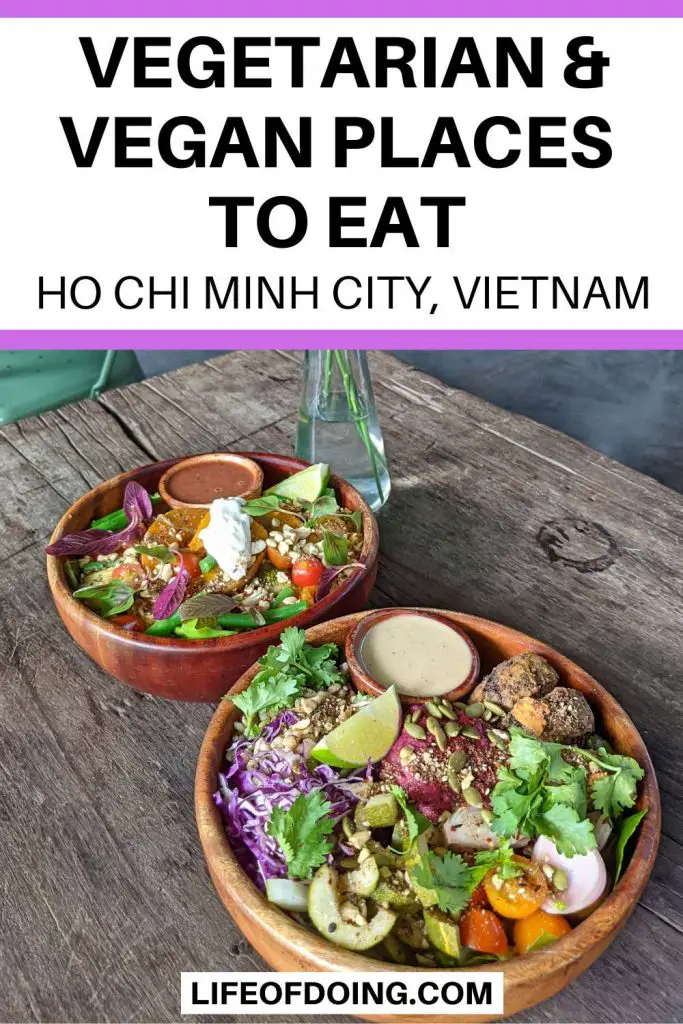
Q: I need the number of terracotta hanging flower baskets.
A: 0